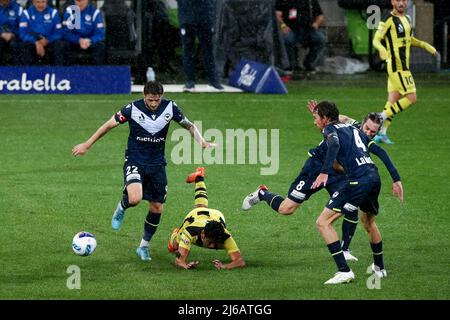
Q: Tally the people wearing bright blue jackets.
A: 3